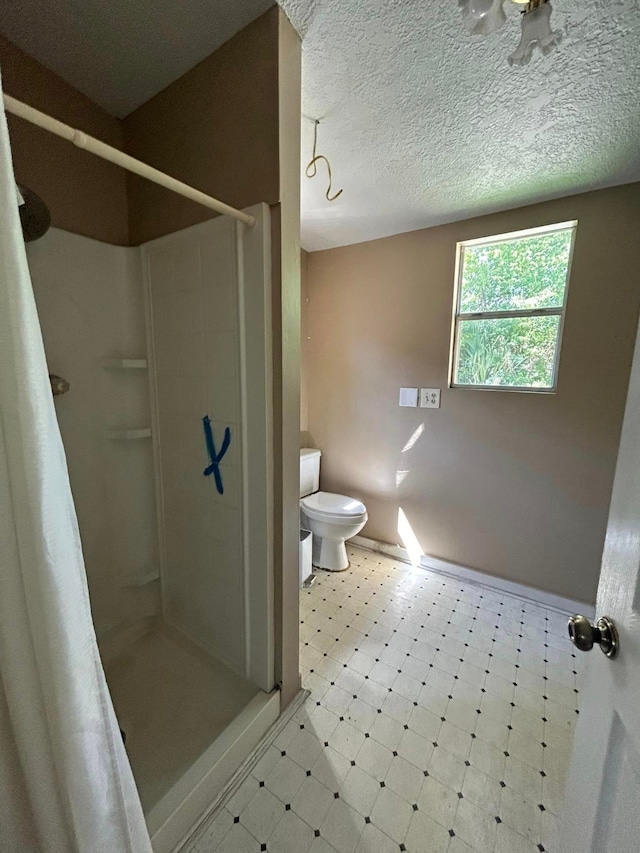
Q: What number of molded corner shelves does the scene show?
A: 3